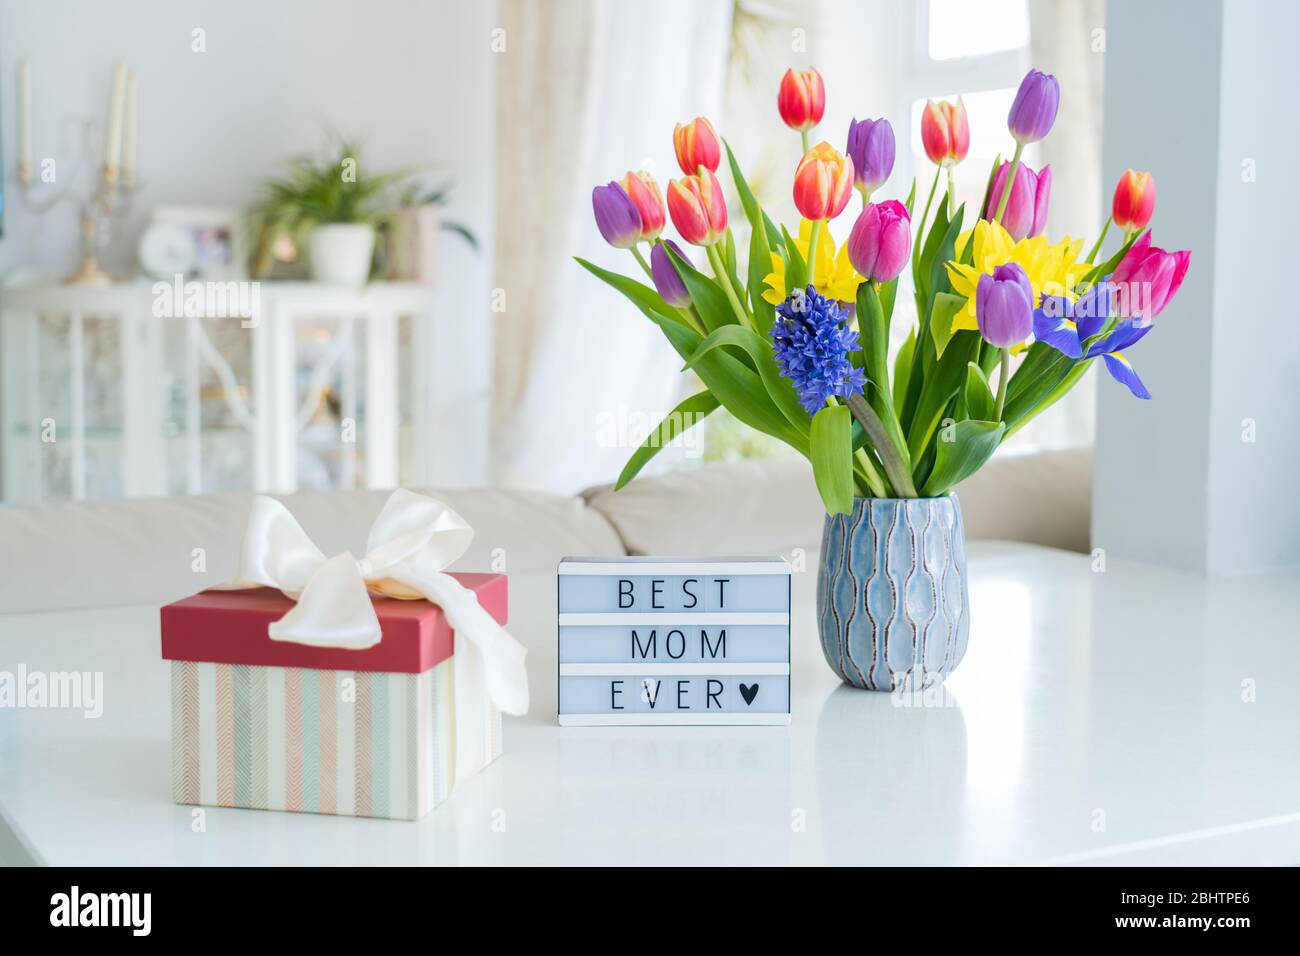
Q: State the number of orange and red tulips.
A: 7